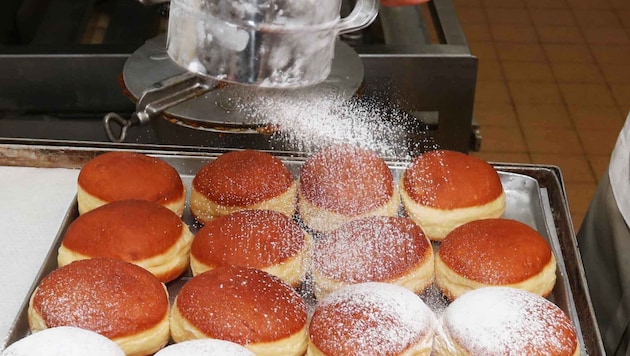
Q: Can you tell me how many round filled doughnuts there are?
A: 14